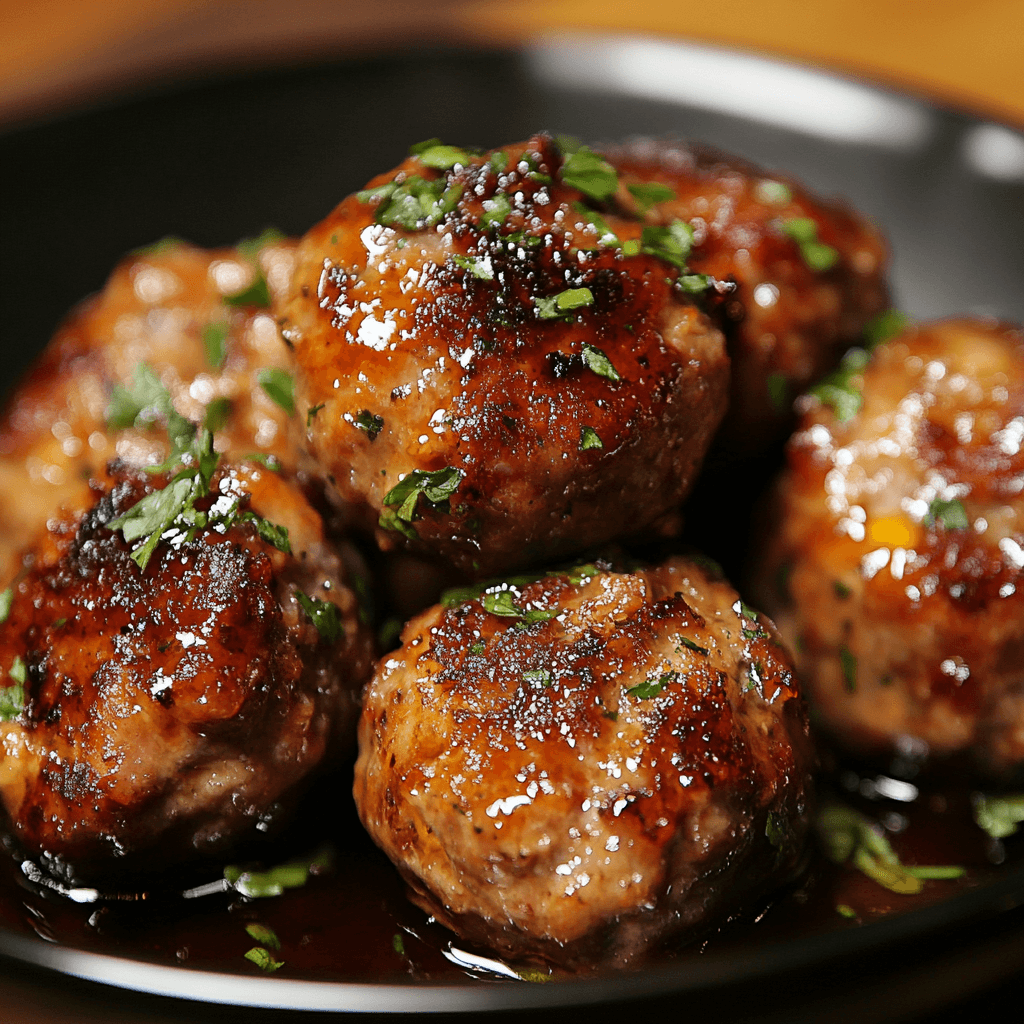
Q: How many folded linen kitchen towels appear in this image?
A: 0